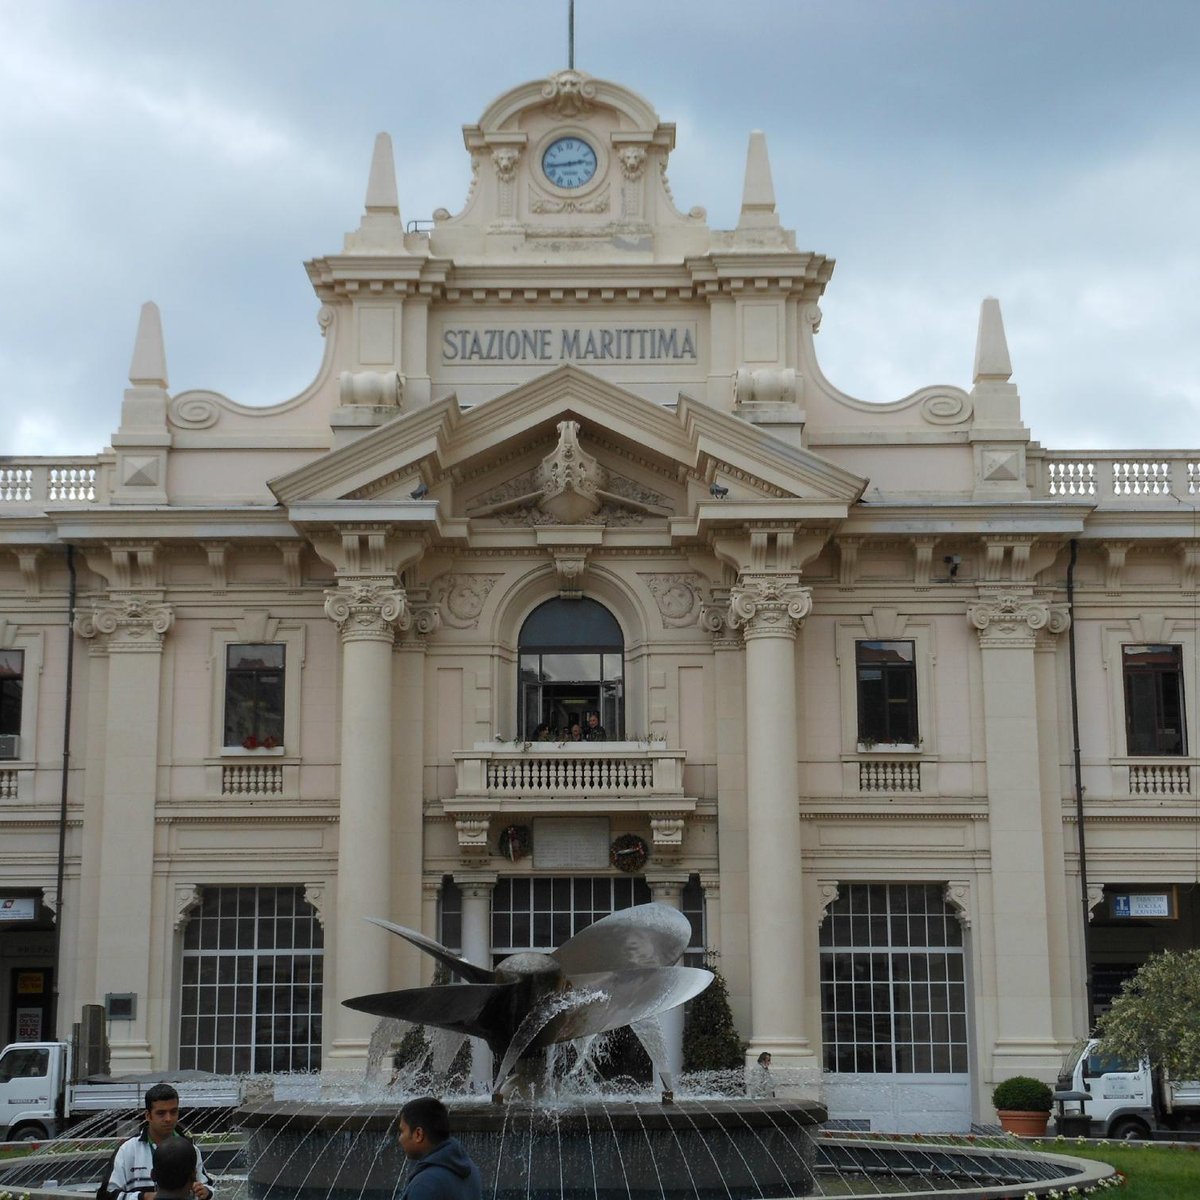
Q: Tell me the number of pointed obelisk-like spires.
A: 4